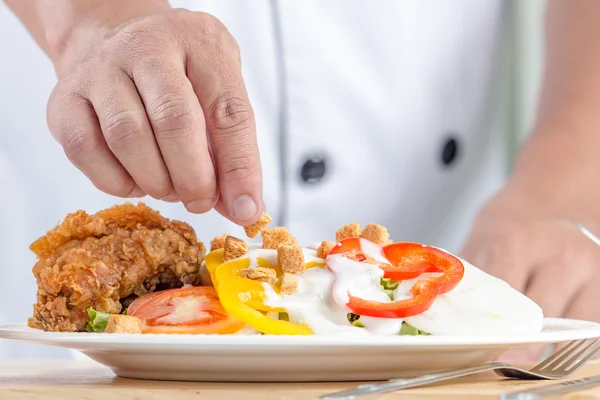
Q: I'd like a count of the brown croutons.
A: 11